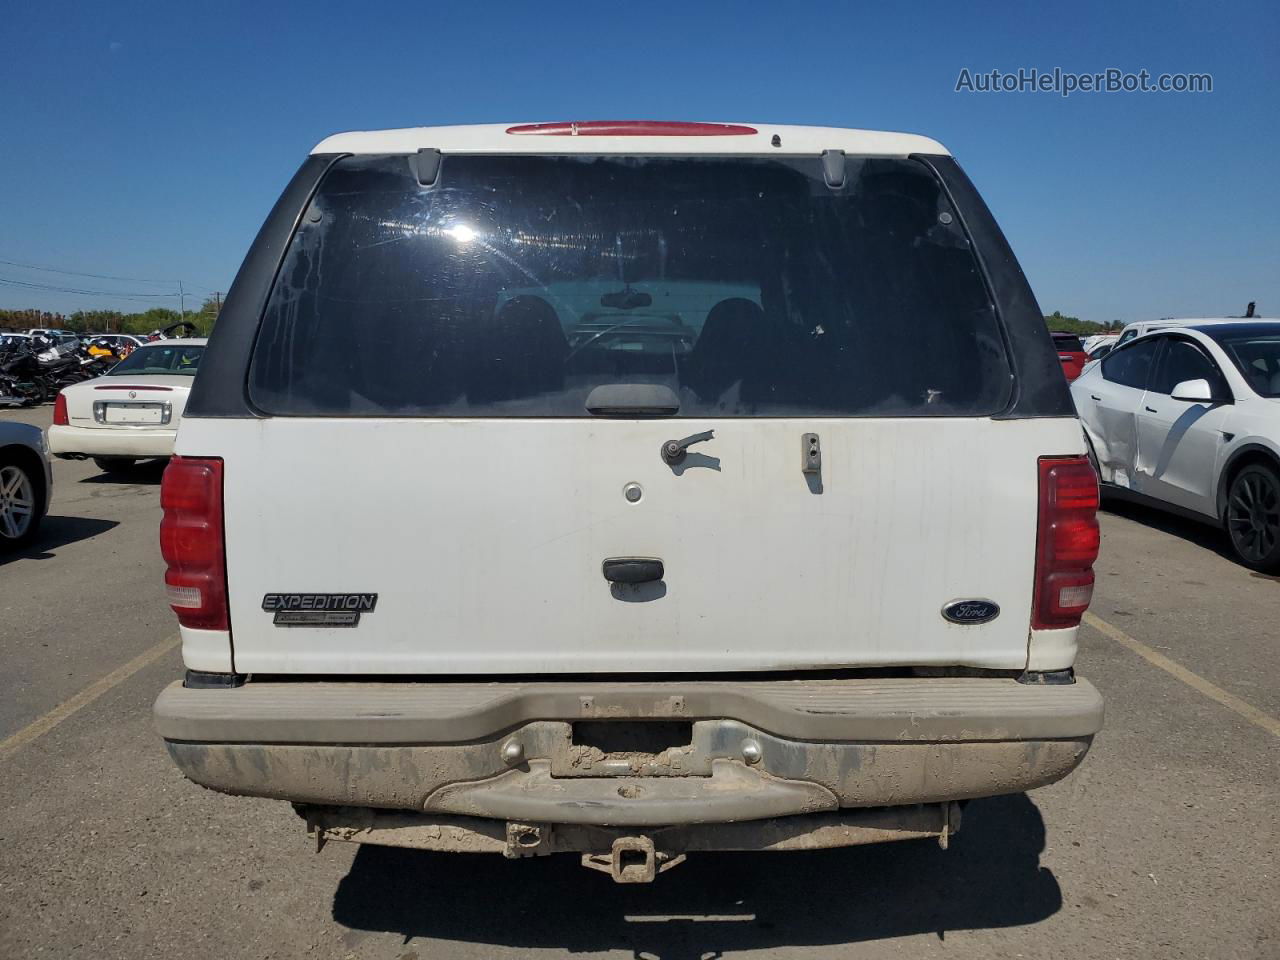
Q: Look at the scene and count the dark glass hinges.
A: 2